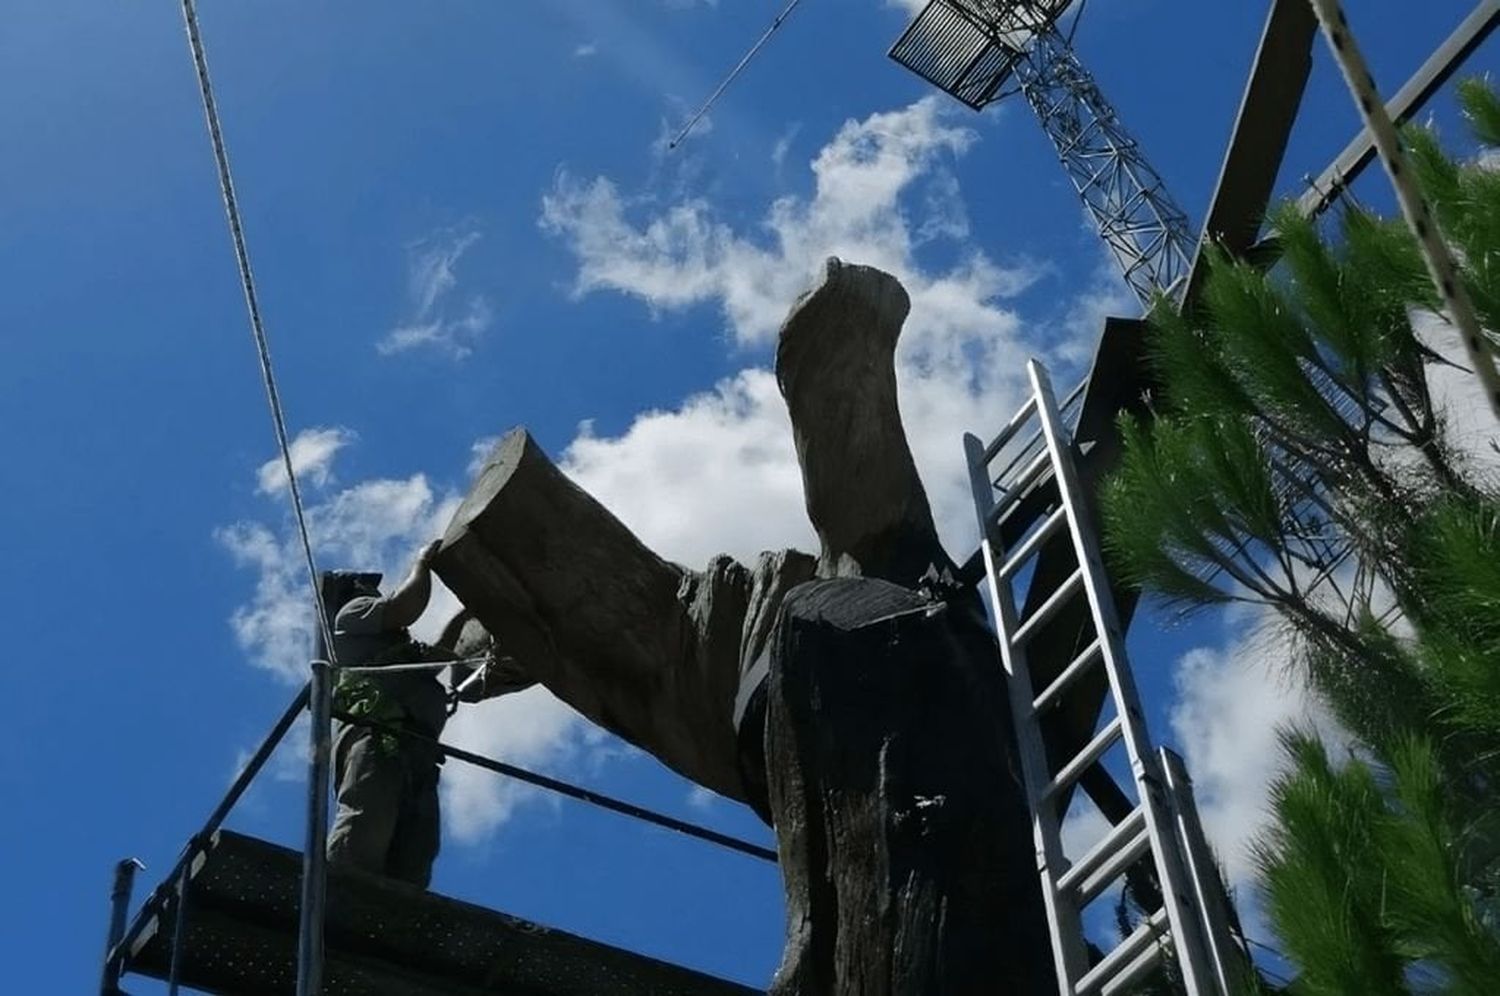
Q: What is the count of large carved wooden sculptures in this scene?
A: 1